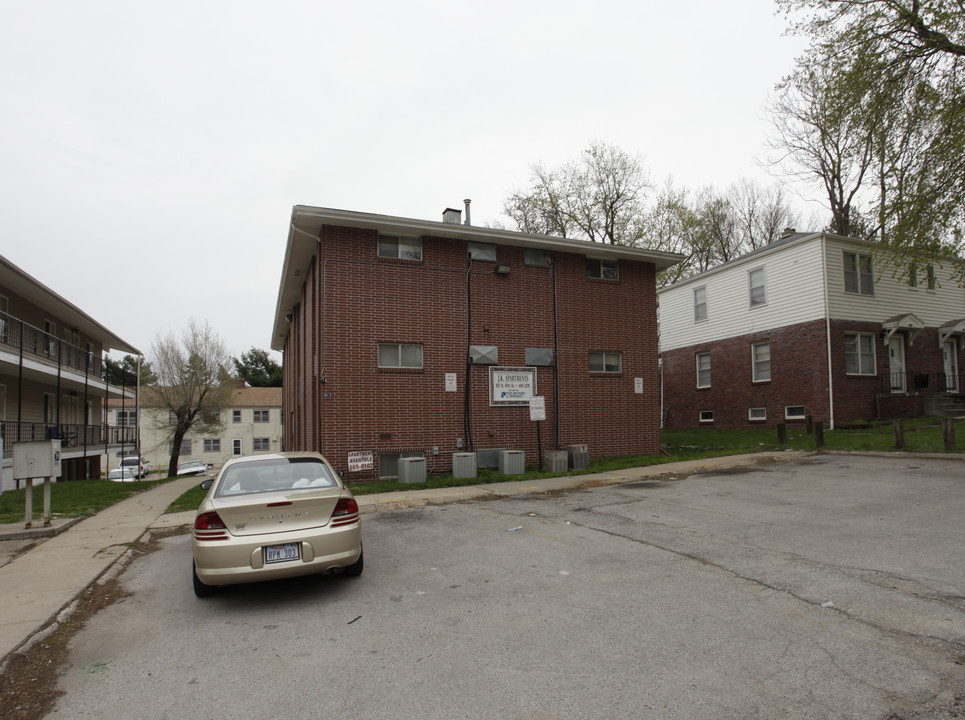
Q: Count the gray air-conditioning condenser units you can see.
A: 5